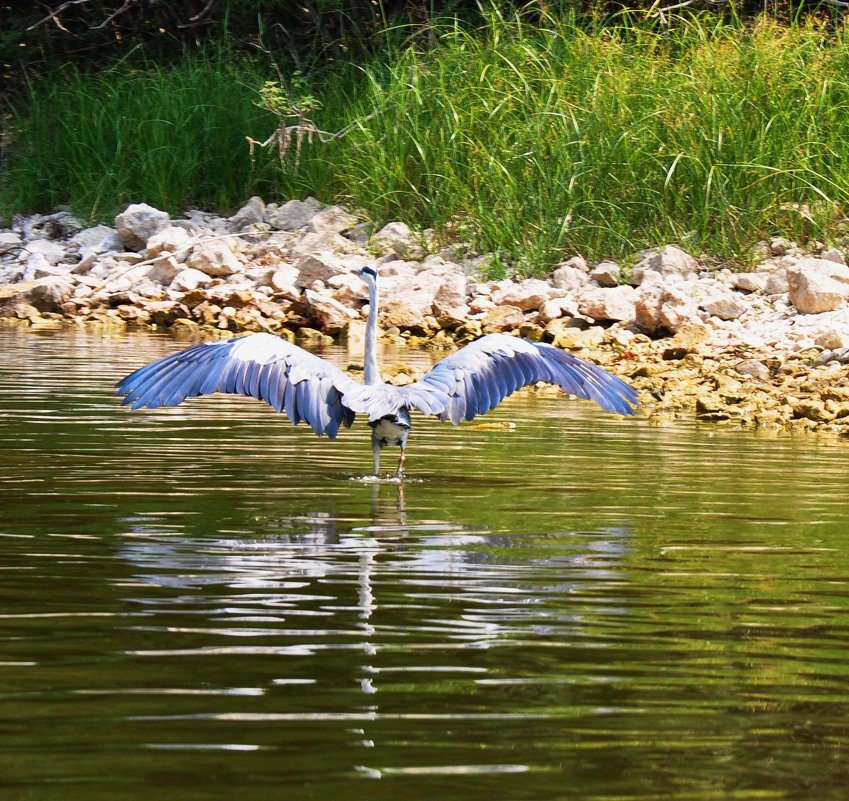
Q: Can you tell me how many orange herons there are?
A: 0